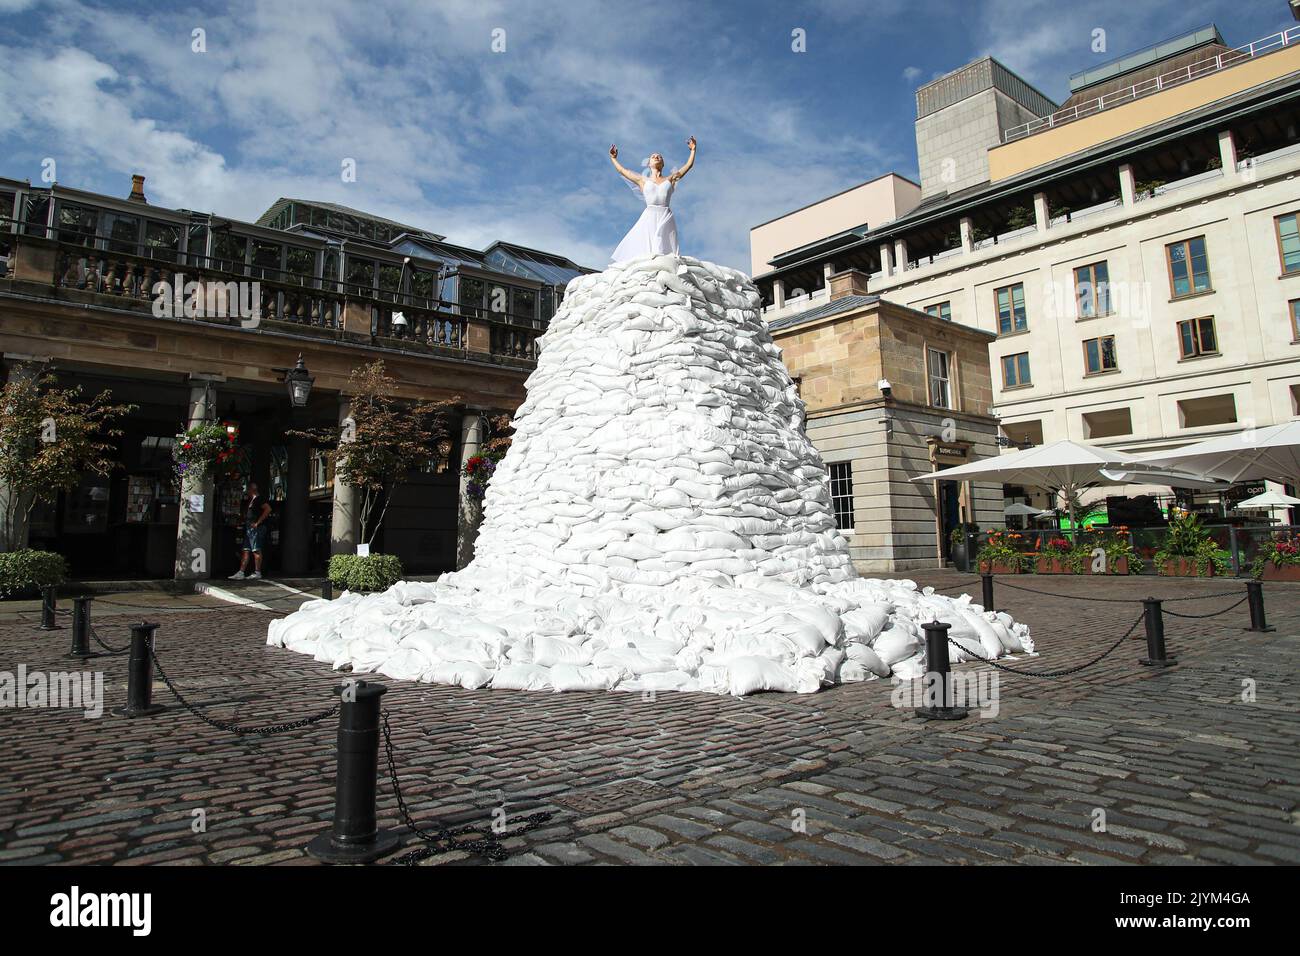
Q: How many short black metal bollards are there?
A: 9